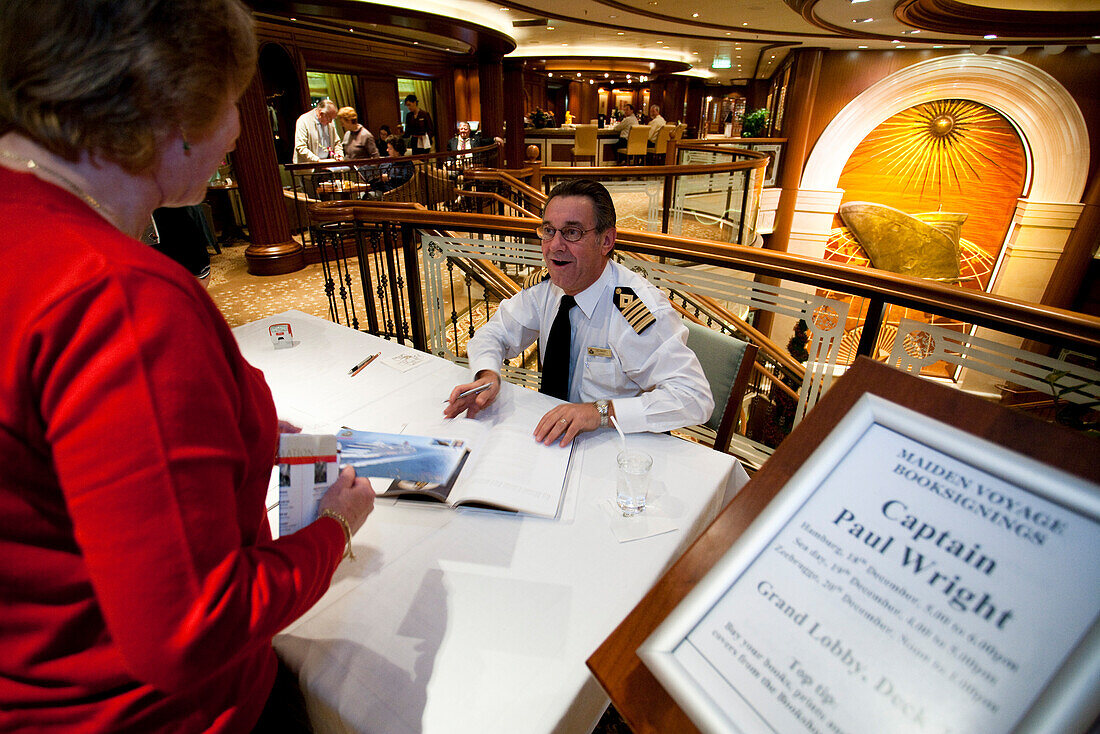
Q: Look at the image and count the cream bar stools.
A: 4